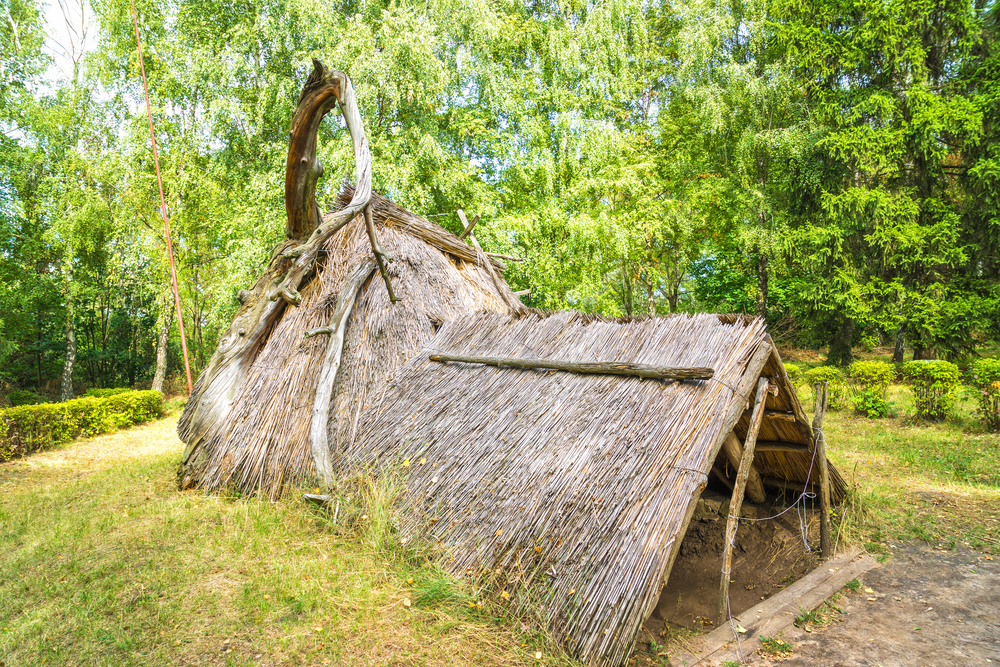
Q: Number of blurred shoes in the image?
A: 0